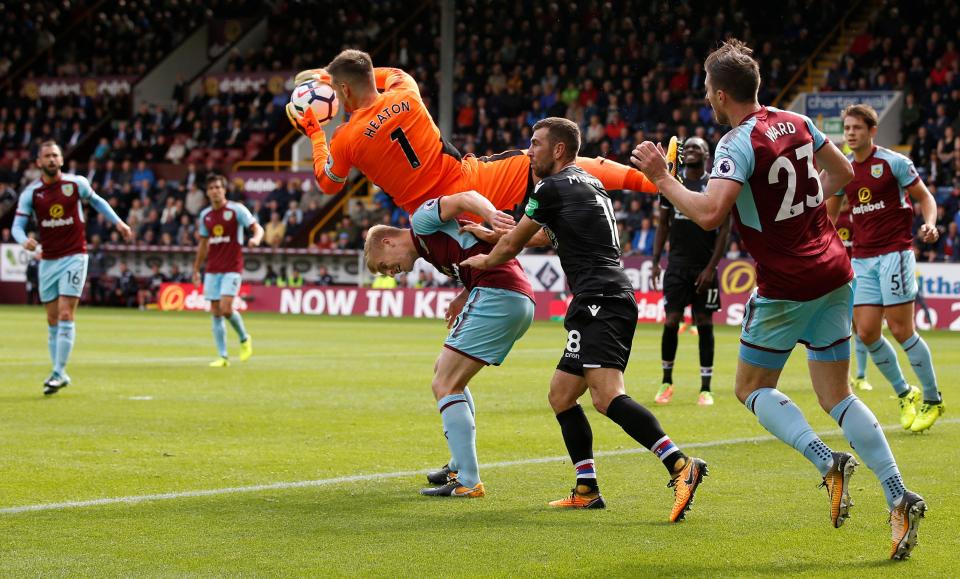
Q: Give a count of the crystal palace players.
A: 2